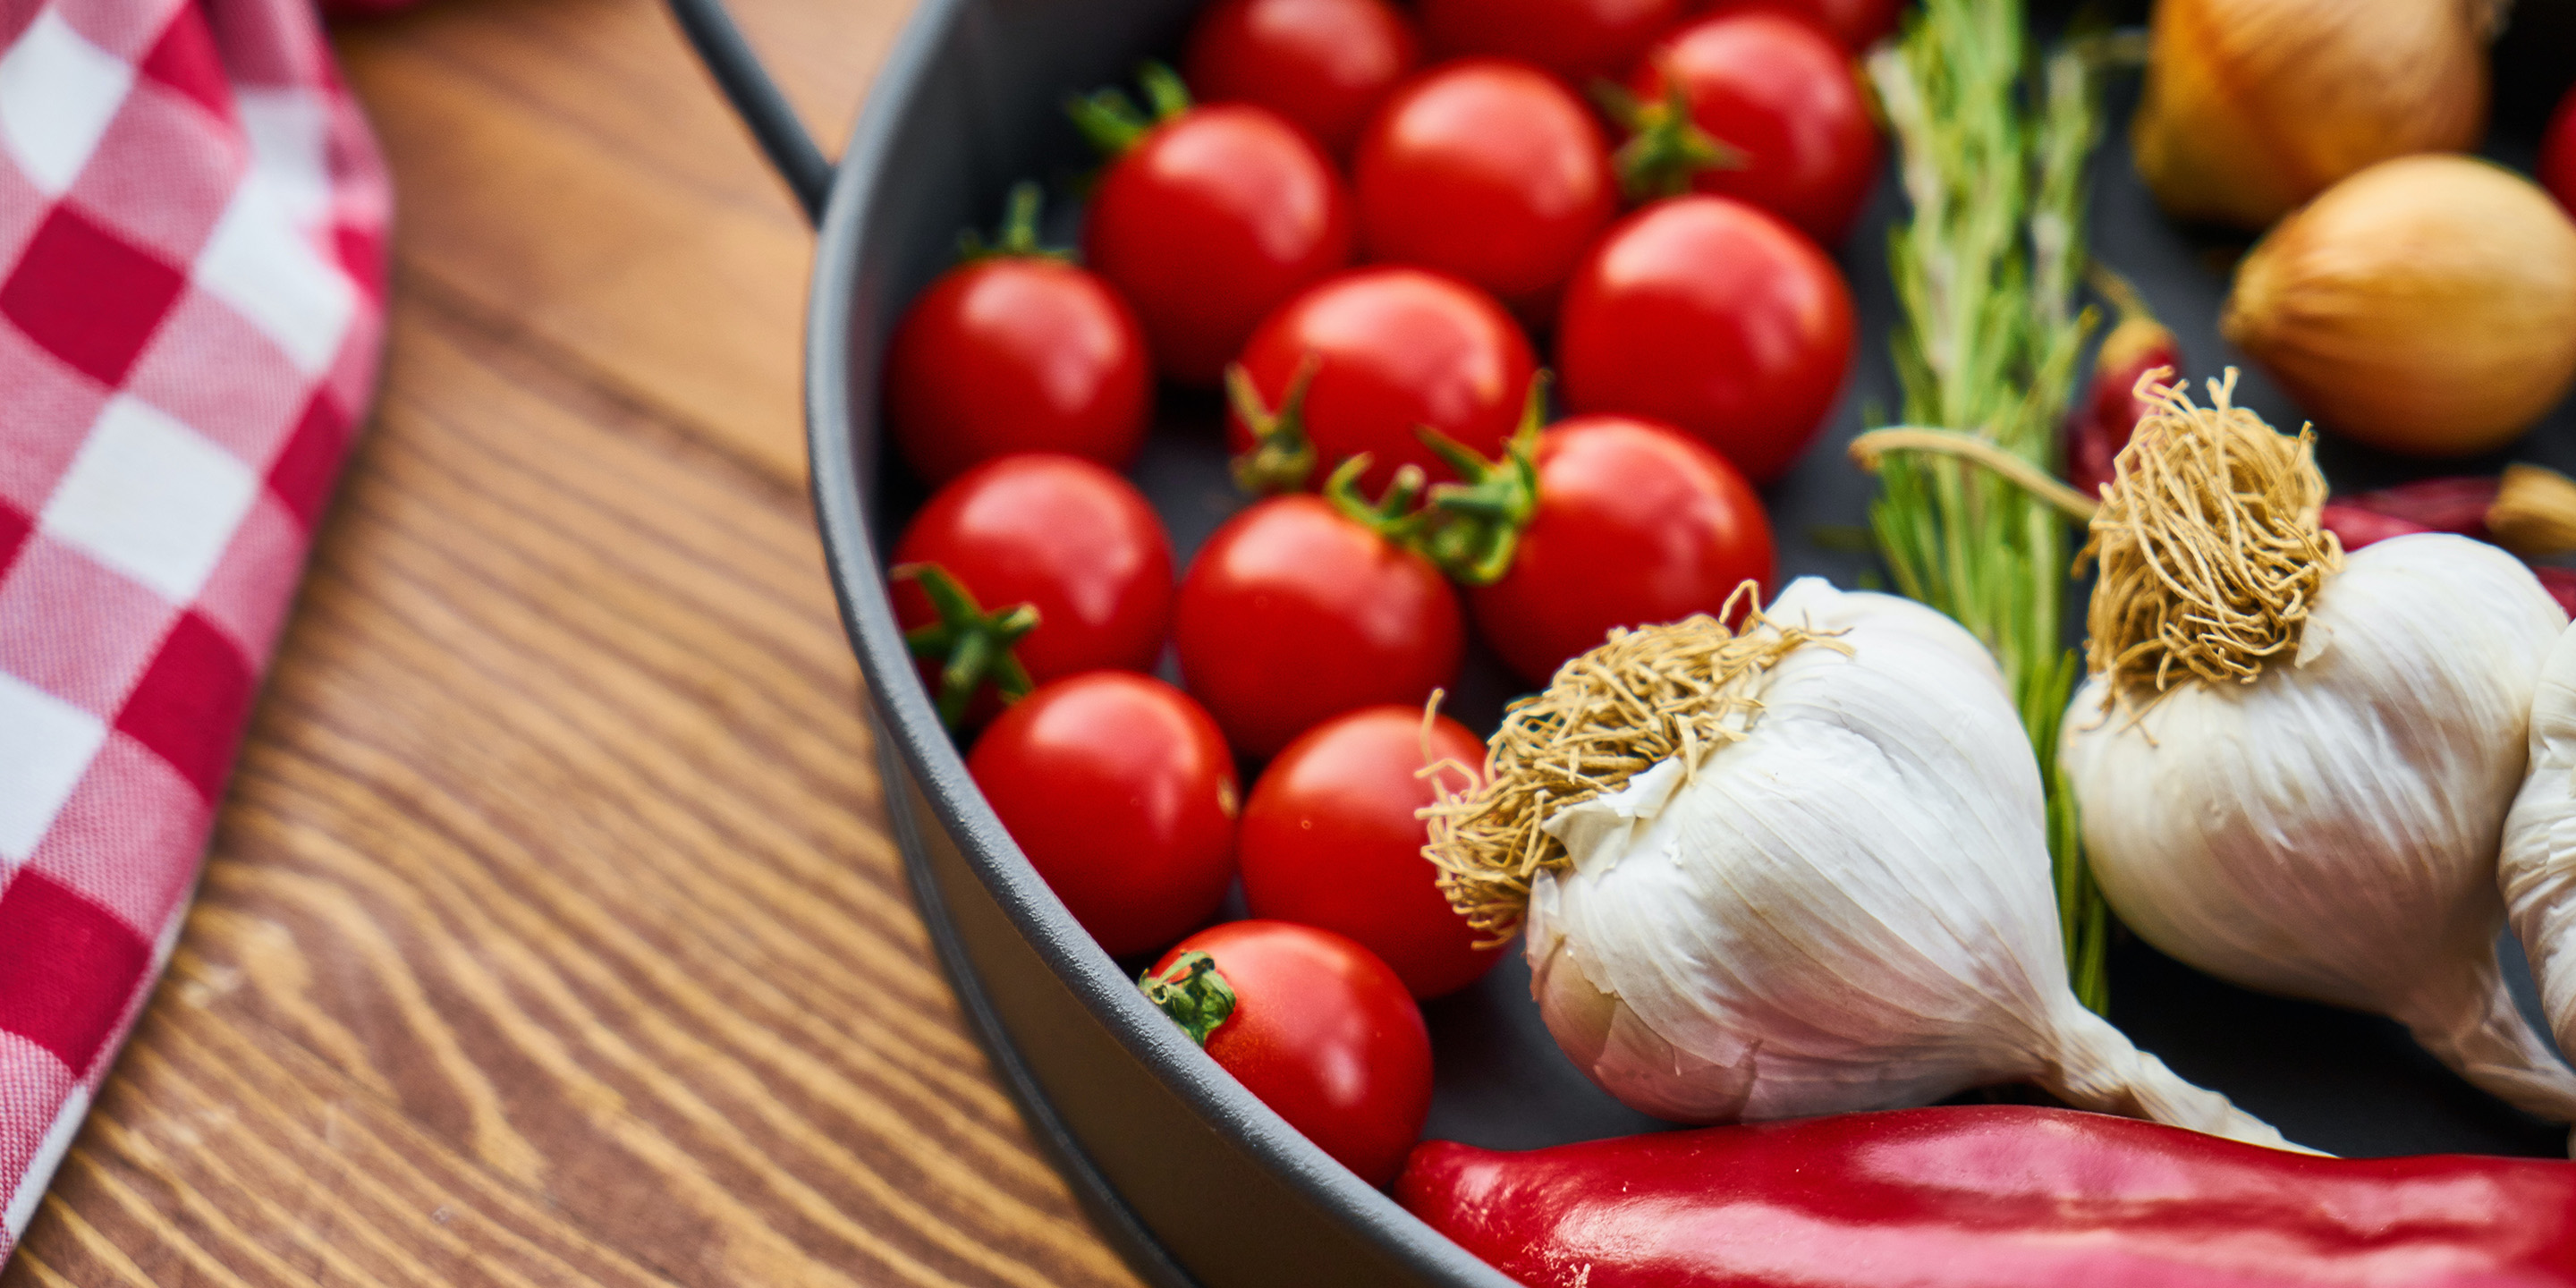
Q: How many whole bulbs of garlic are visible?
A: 2